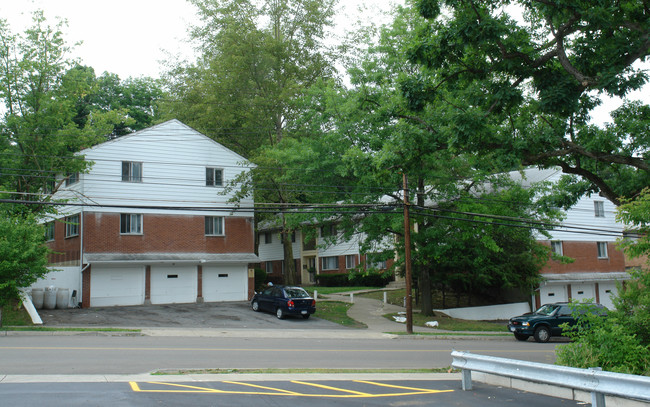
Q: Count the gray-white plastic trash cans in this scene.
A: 3